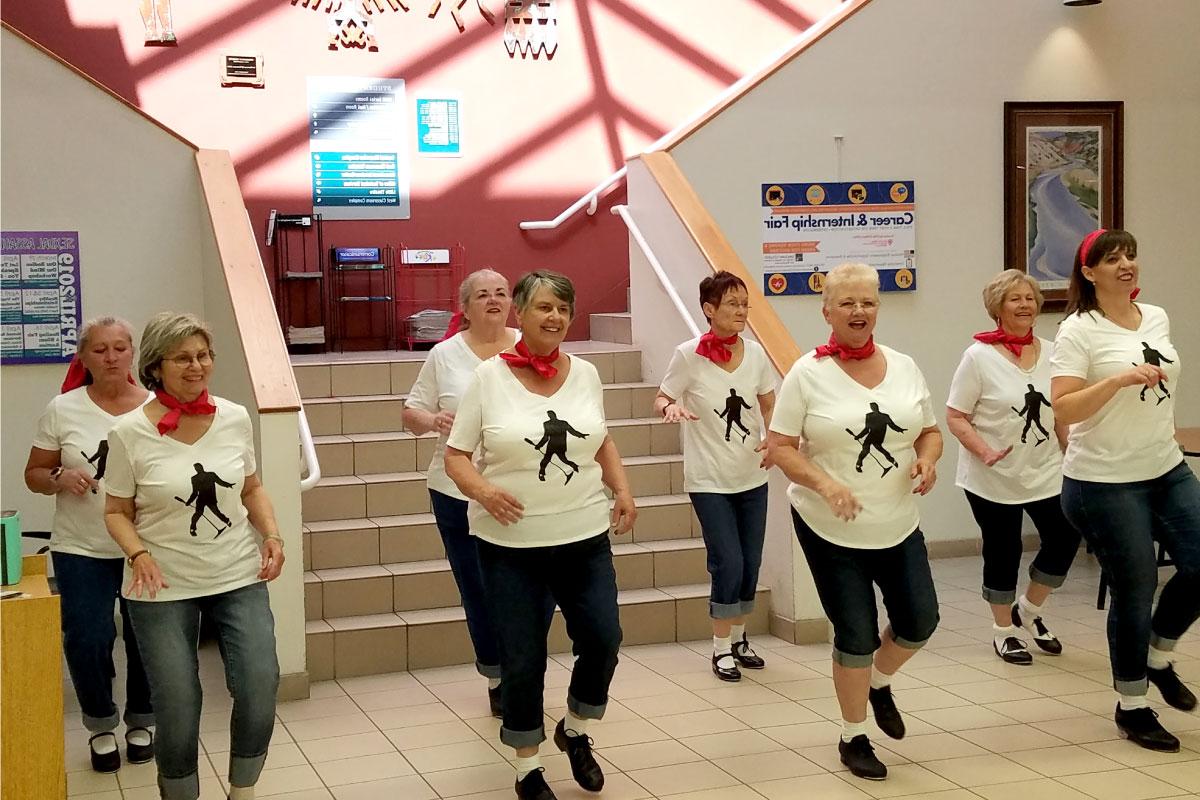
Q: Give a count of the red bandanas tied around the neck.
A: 5